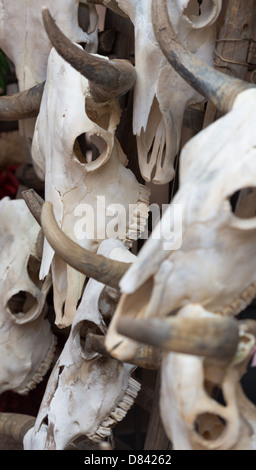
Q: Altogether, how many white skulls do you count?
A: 7